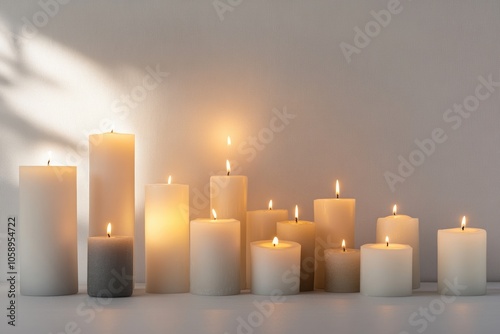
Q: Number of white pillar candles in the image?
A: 13